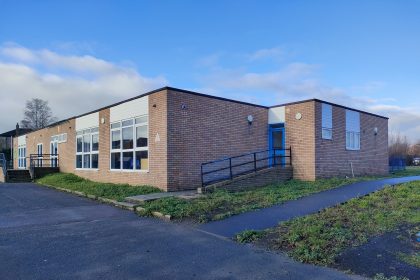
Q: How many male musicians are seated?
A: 0